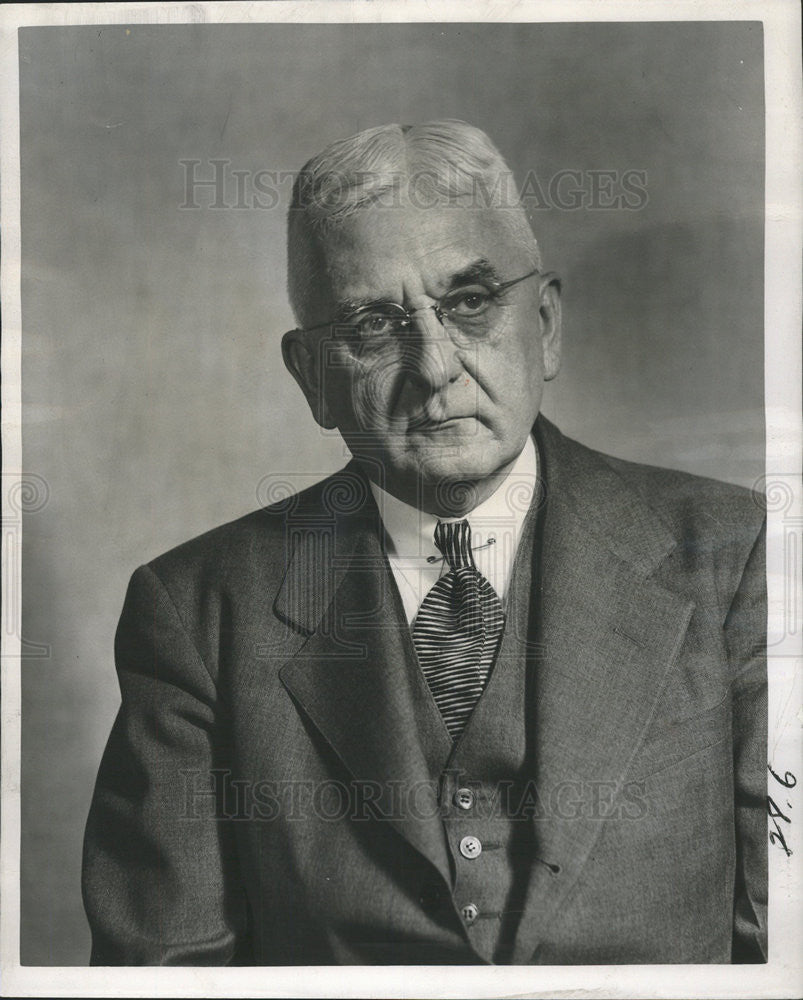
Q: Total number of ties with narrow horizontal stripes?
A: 1